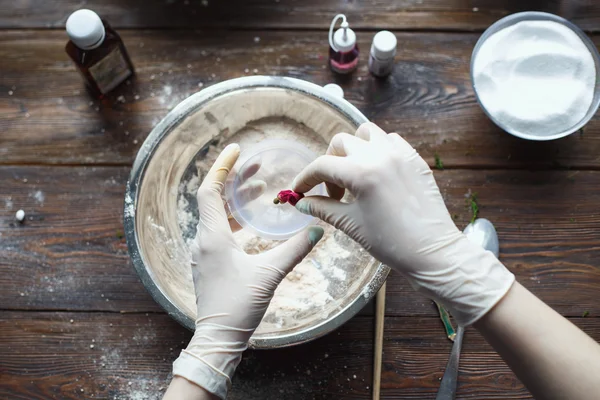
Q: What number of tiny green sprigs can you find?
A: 2